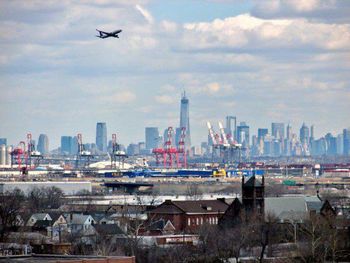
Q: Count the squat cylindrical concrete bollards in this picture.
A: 0